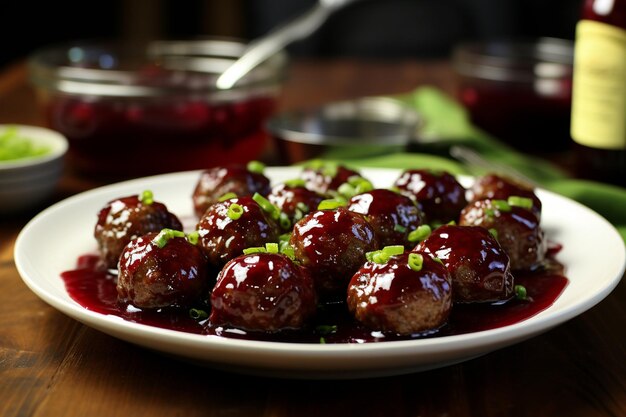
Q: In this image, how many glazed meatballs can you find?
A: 14